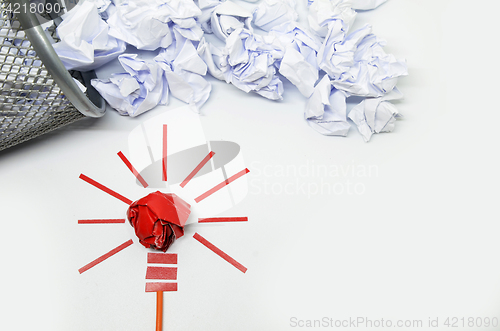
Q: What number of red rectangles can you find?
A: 12